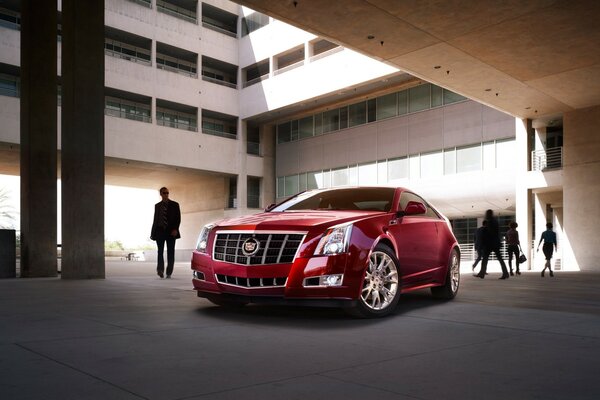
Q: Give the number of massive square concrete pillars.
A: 2